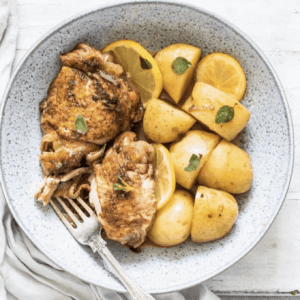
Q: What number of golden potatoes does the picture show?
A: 7